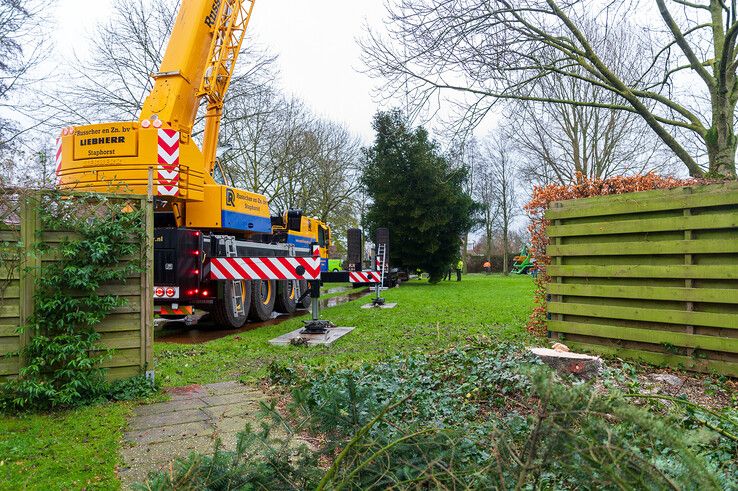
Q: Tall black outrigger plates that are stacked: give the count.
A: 2